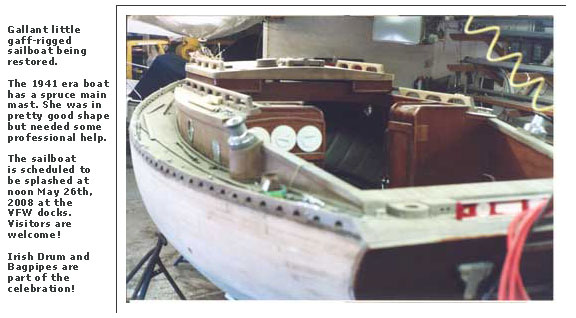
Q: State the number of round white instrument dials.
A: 3